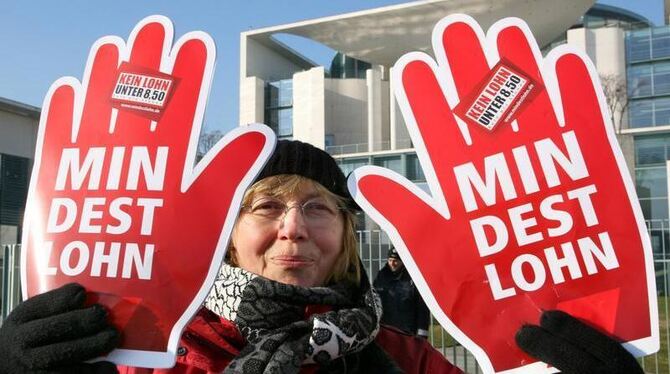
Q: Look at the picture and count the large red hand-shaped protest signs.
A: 2